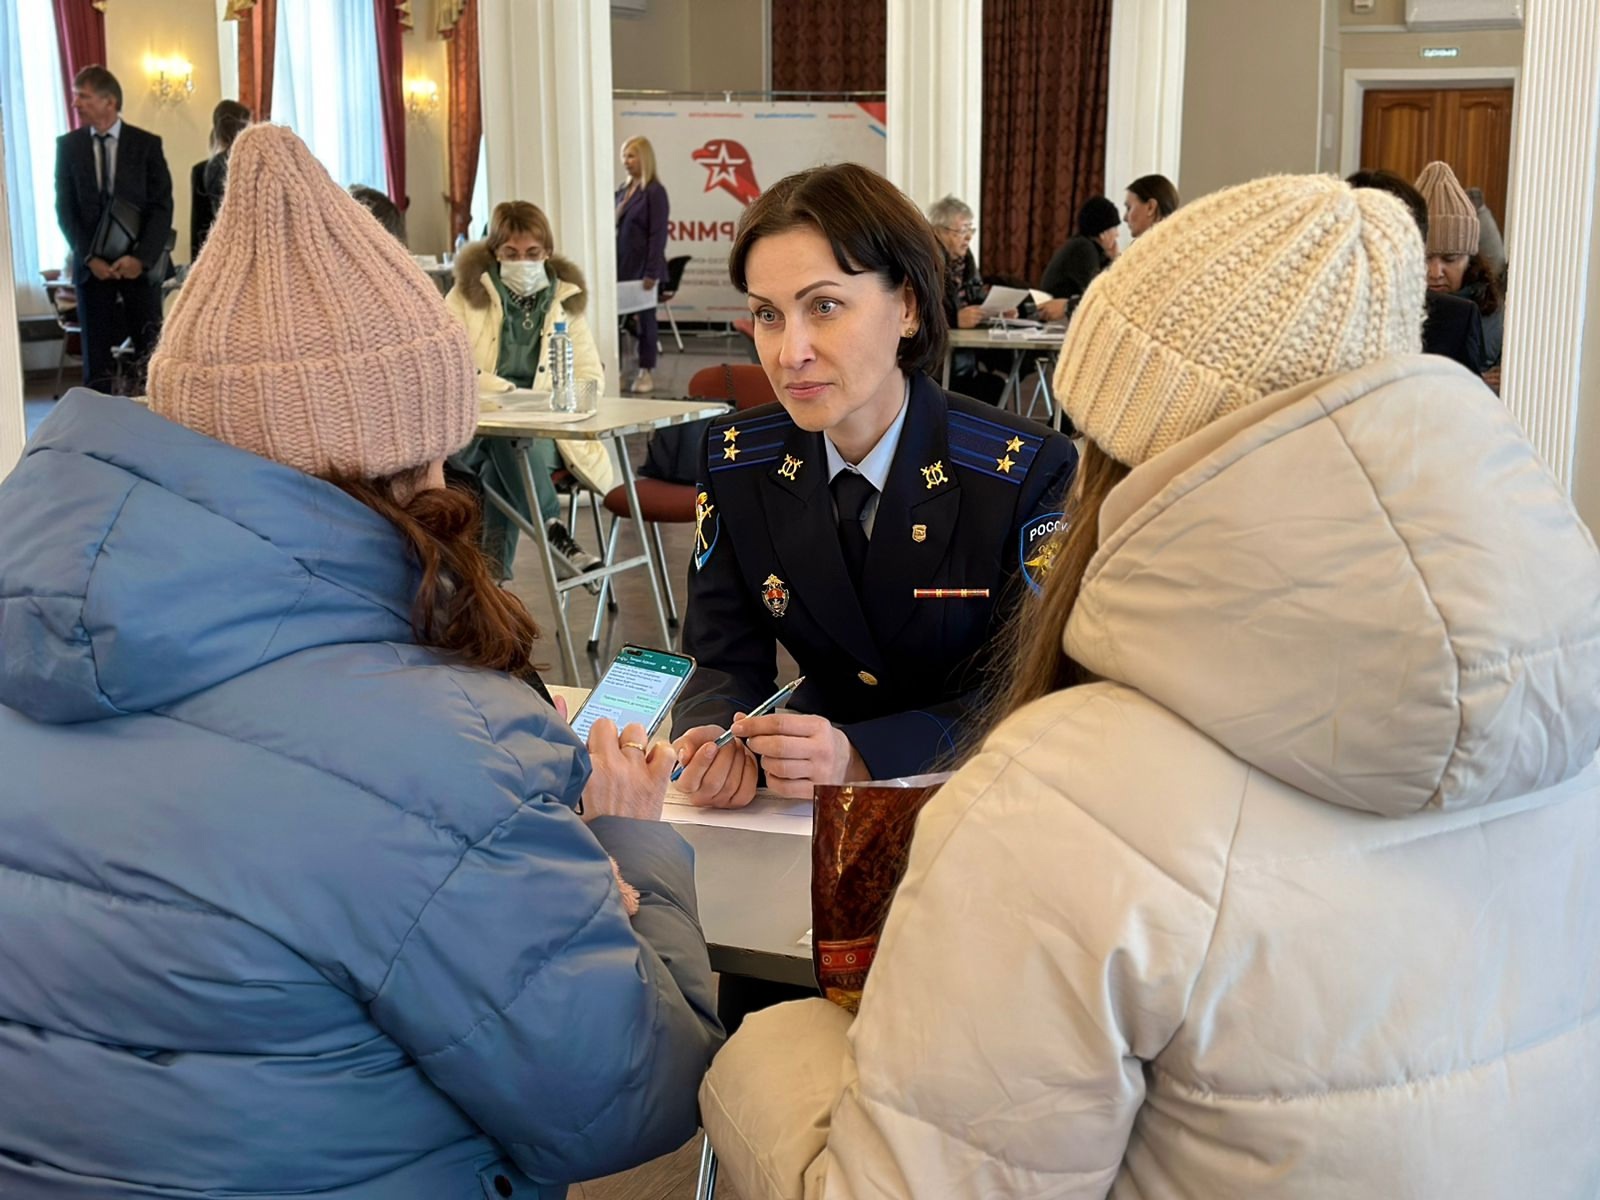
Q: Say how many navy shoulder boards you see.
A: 2